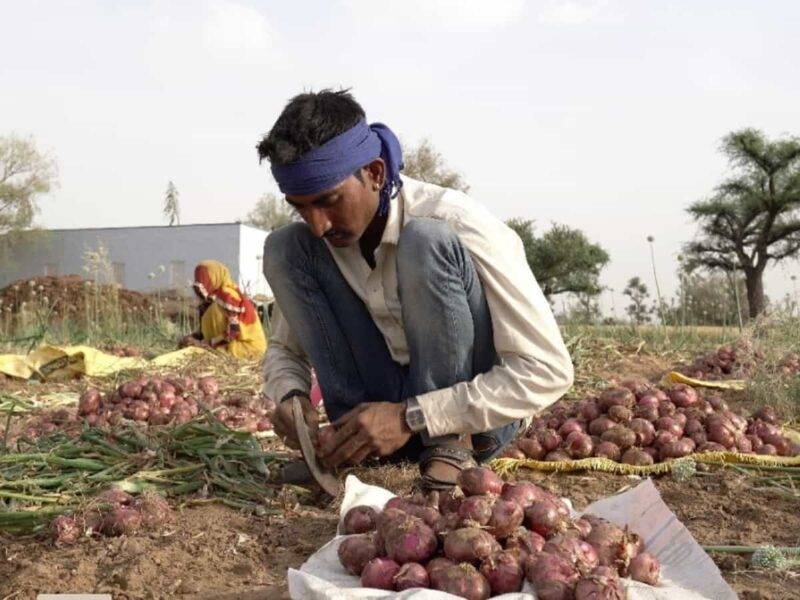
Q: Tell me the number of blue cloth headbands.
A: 1